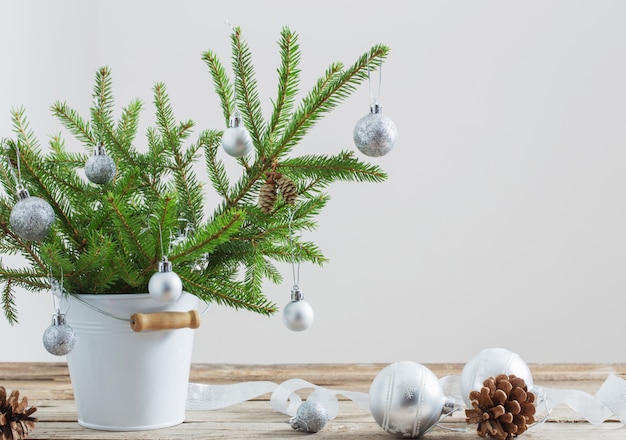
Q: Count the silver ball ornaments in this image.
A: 10